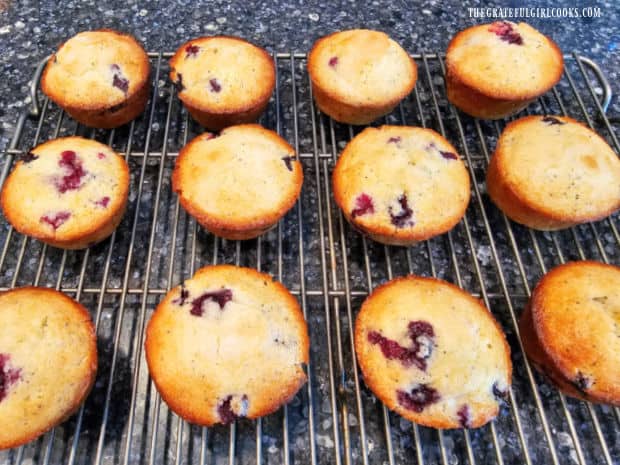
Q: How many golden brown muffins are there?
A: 12